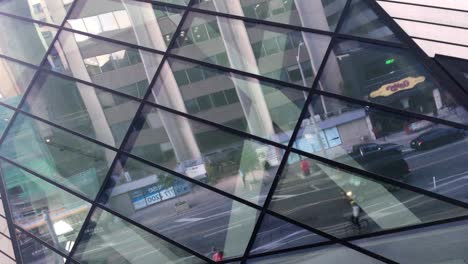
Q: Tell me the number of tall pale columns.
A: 4